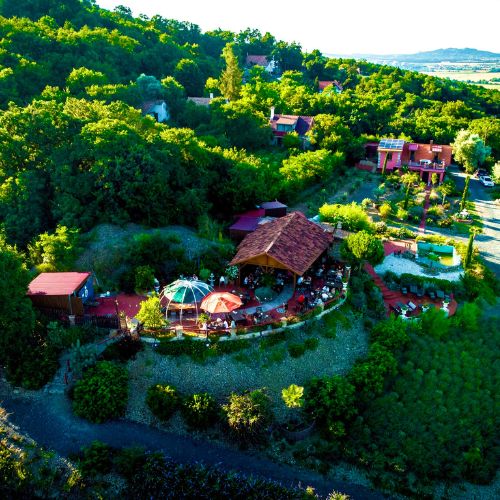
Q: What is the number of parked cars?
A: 2